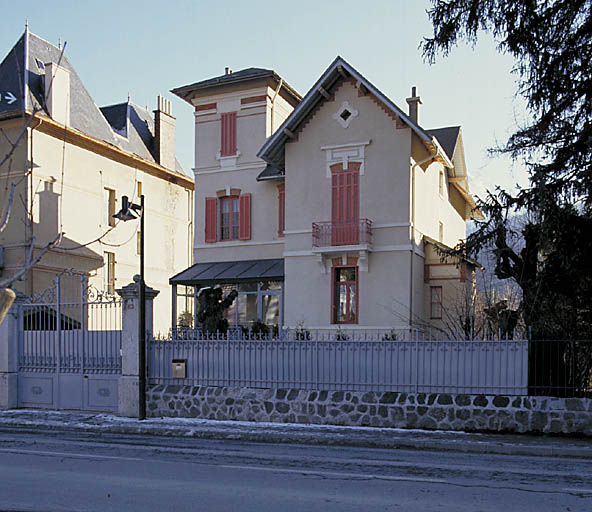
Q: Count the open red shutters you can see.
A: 2